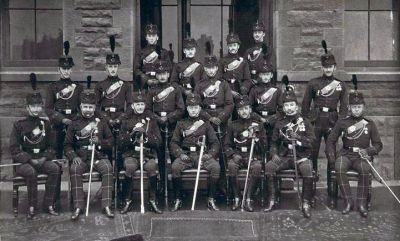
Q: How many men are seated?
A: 7